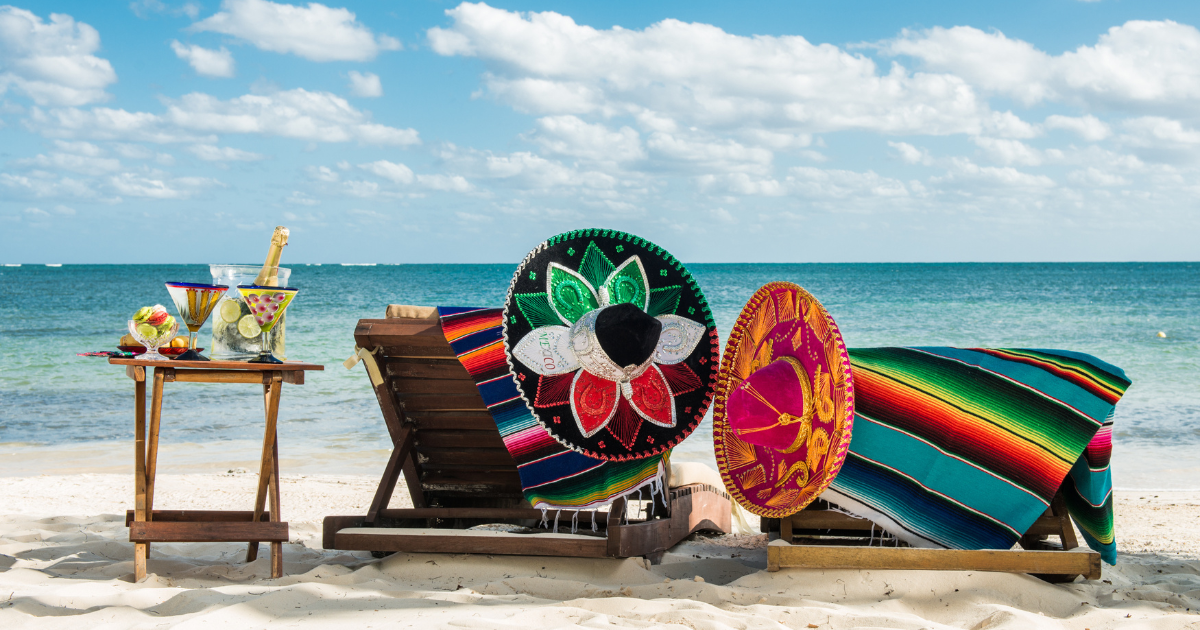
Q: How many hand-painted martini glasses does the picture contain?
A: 2